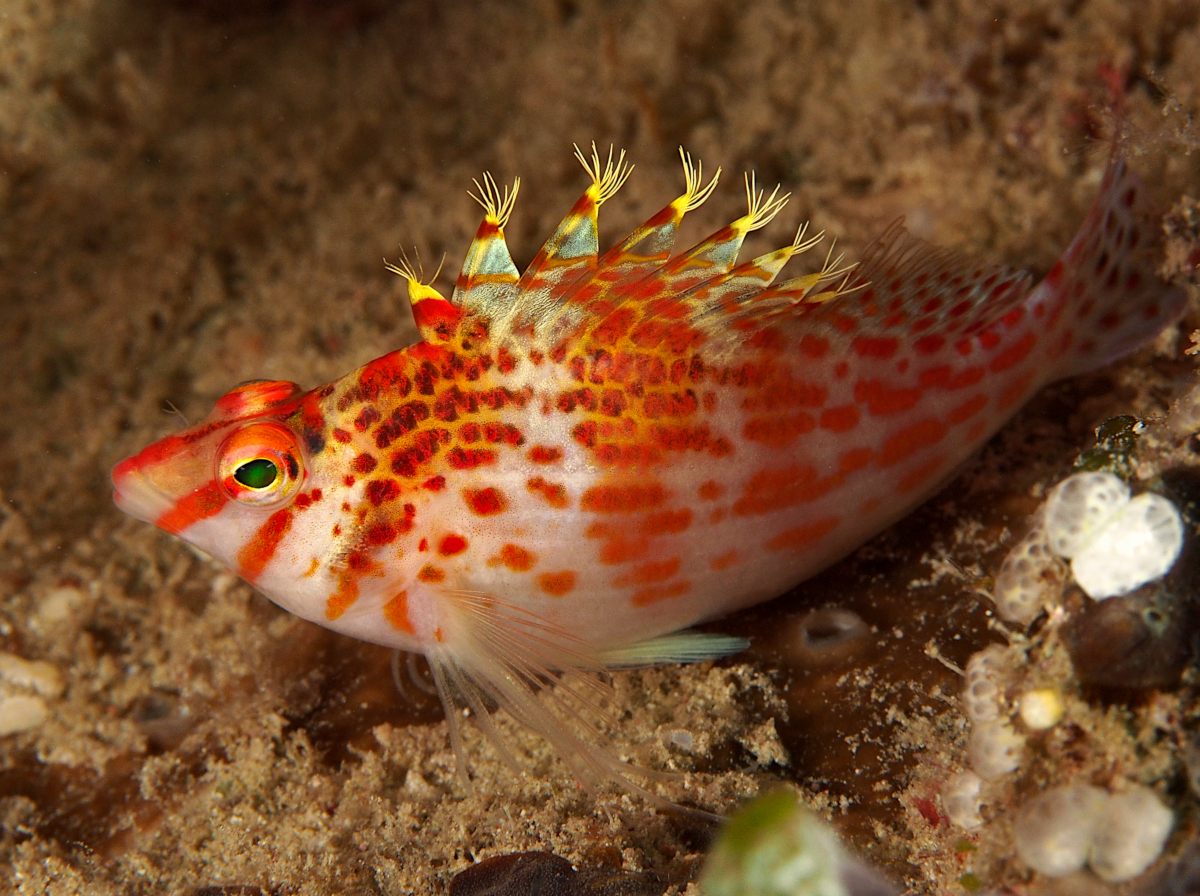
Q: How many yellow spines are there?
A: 8